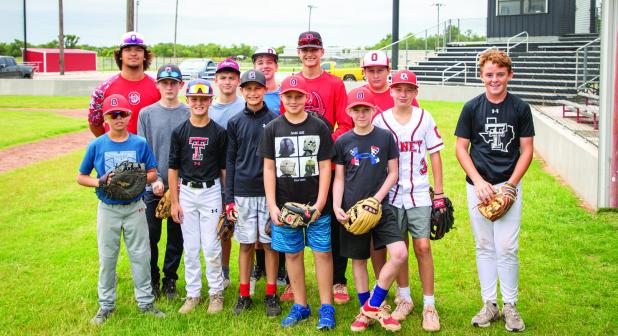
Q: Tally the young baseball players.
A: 13